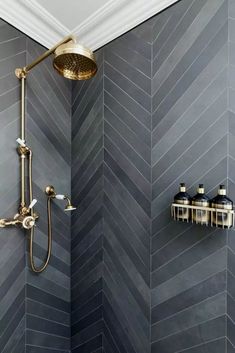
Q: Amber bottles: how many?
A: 3